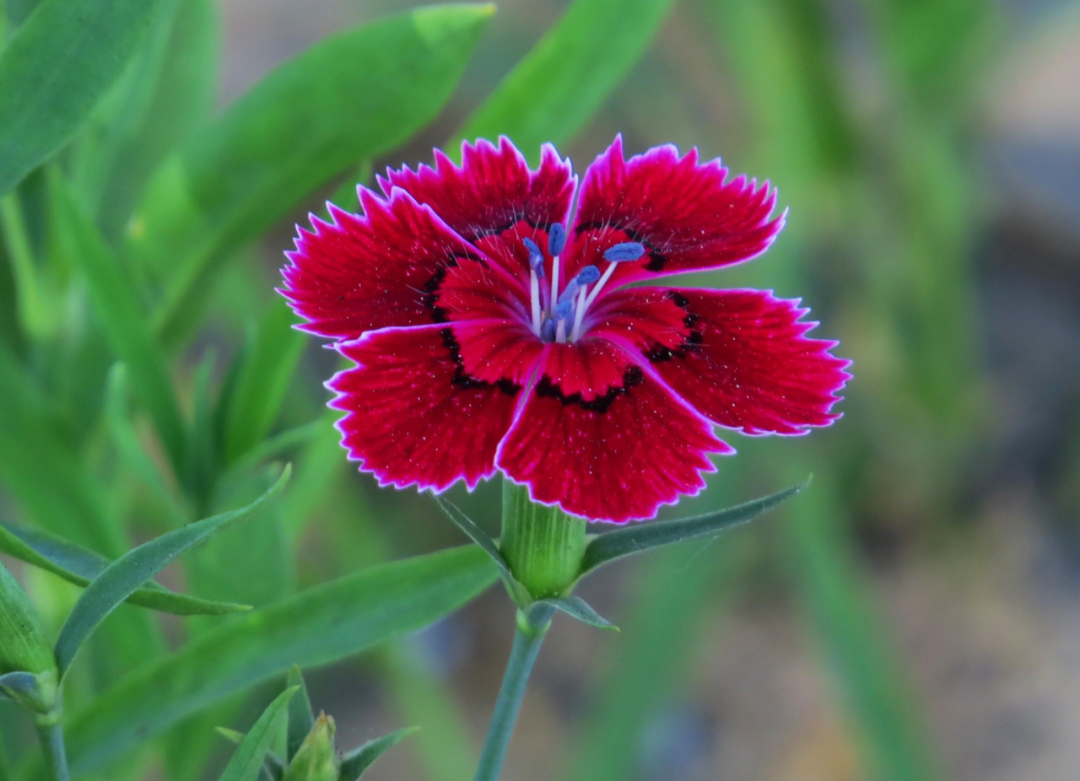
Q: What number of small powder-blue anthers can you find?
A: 5